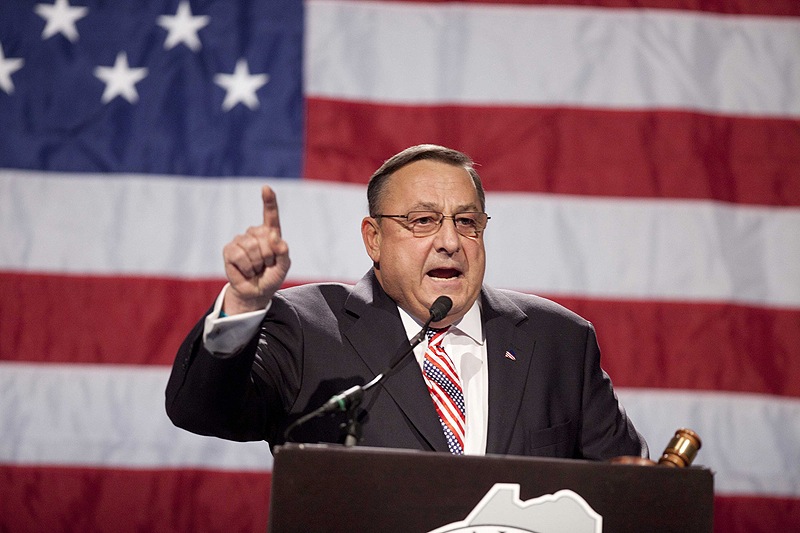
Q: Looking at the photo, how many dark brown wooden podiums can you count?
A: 1